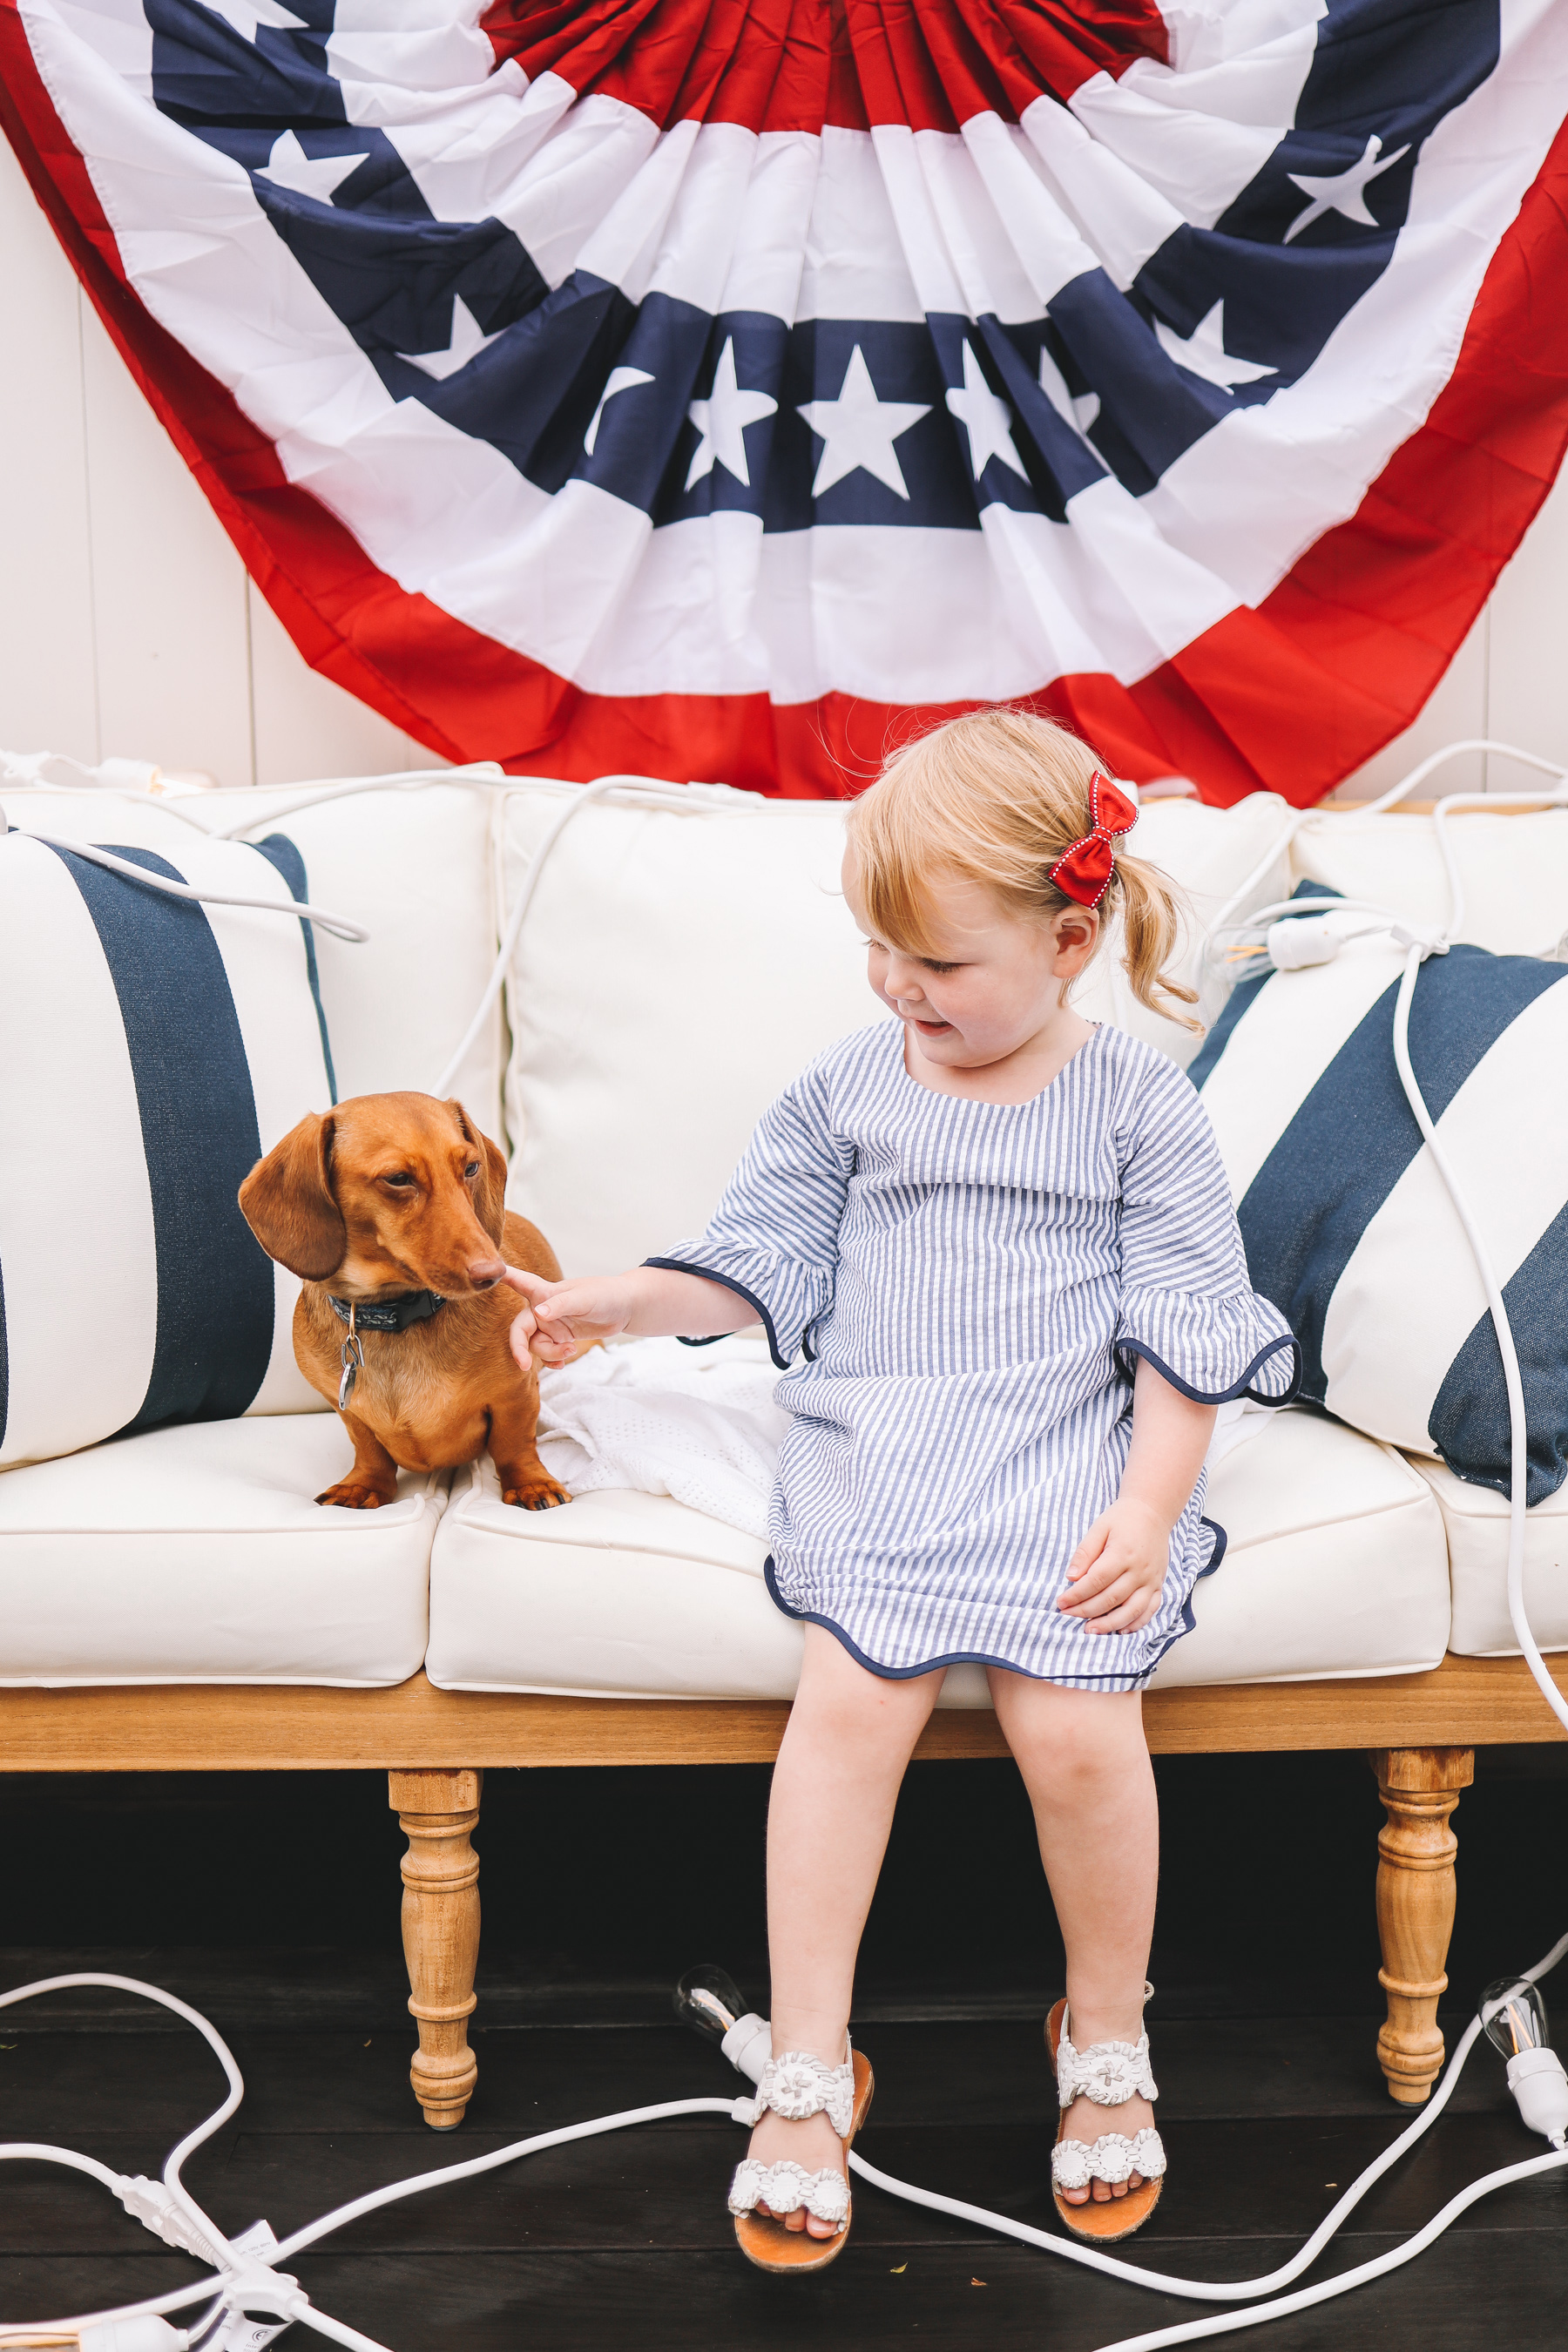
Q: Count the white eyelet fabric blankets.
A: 1